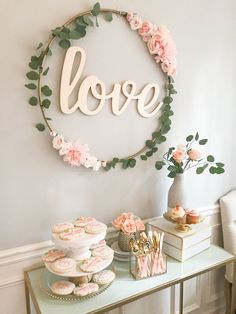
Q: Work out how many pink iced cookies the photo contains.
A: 12